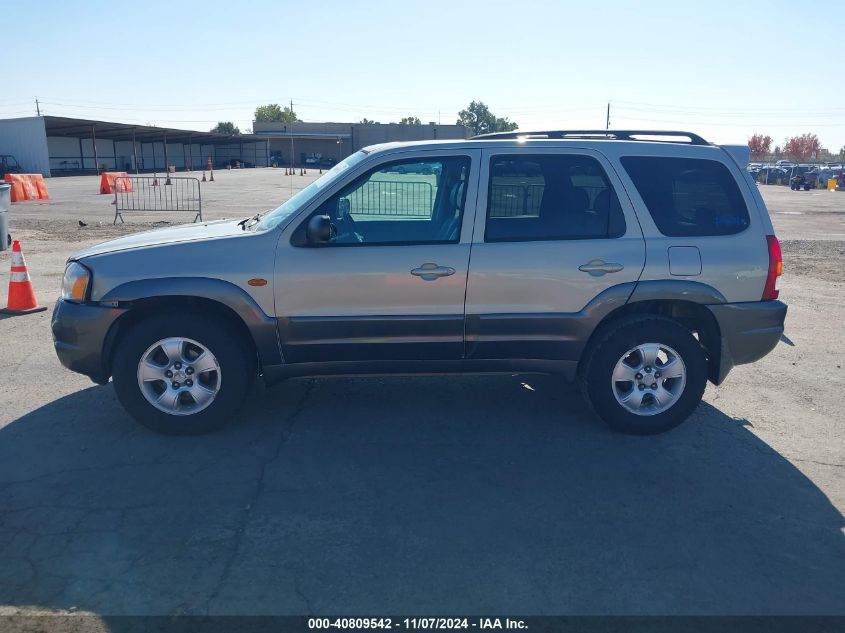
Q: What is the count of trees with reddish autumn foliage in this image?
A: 2